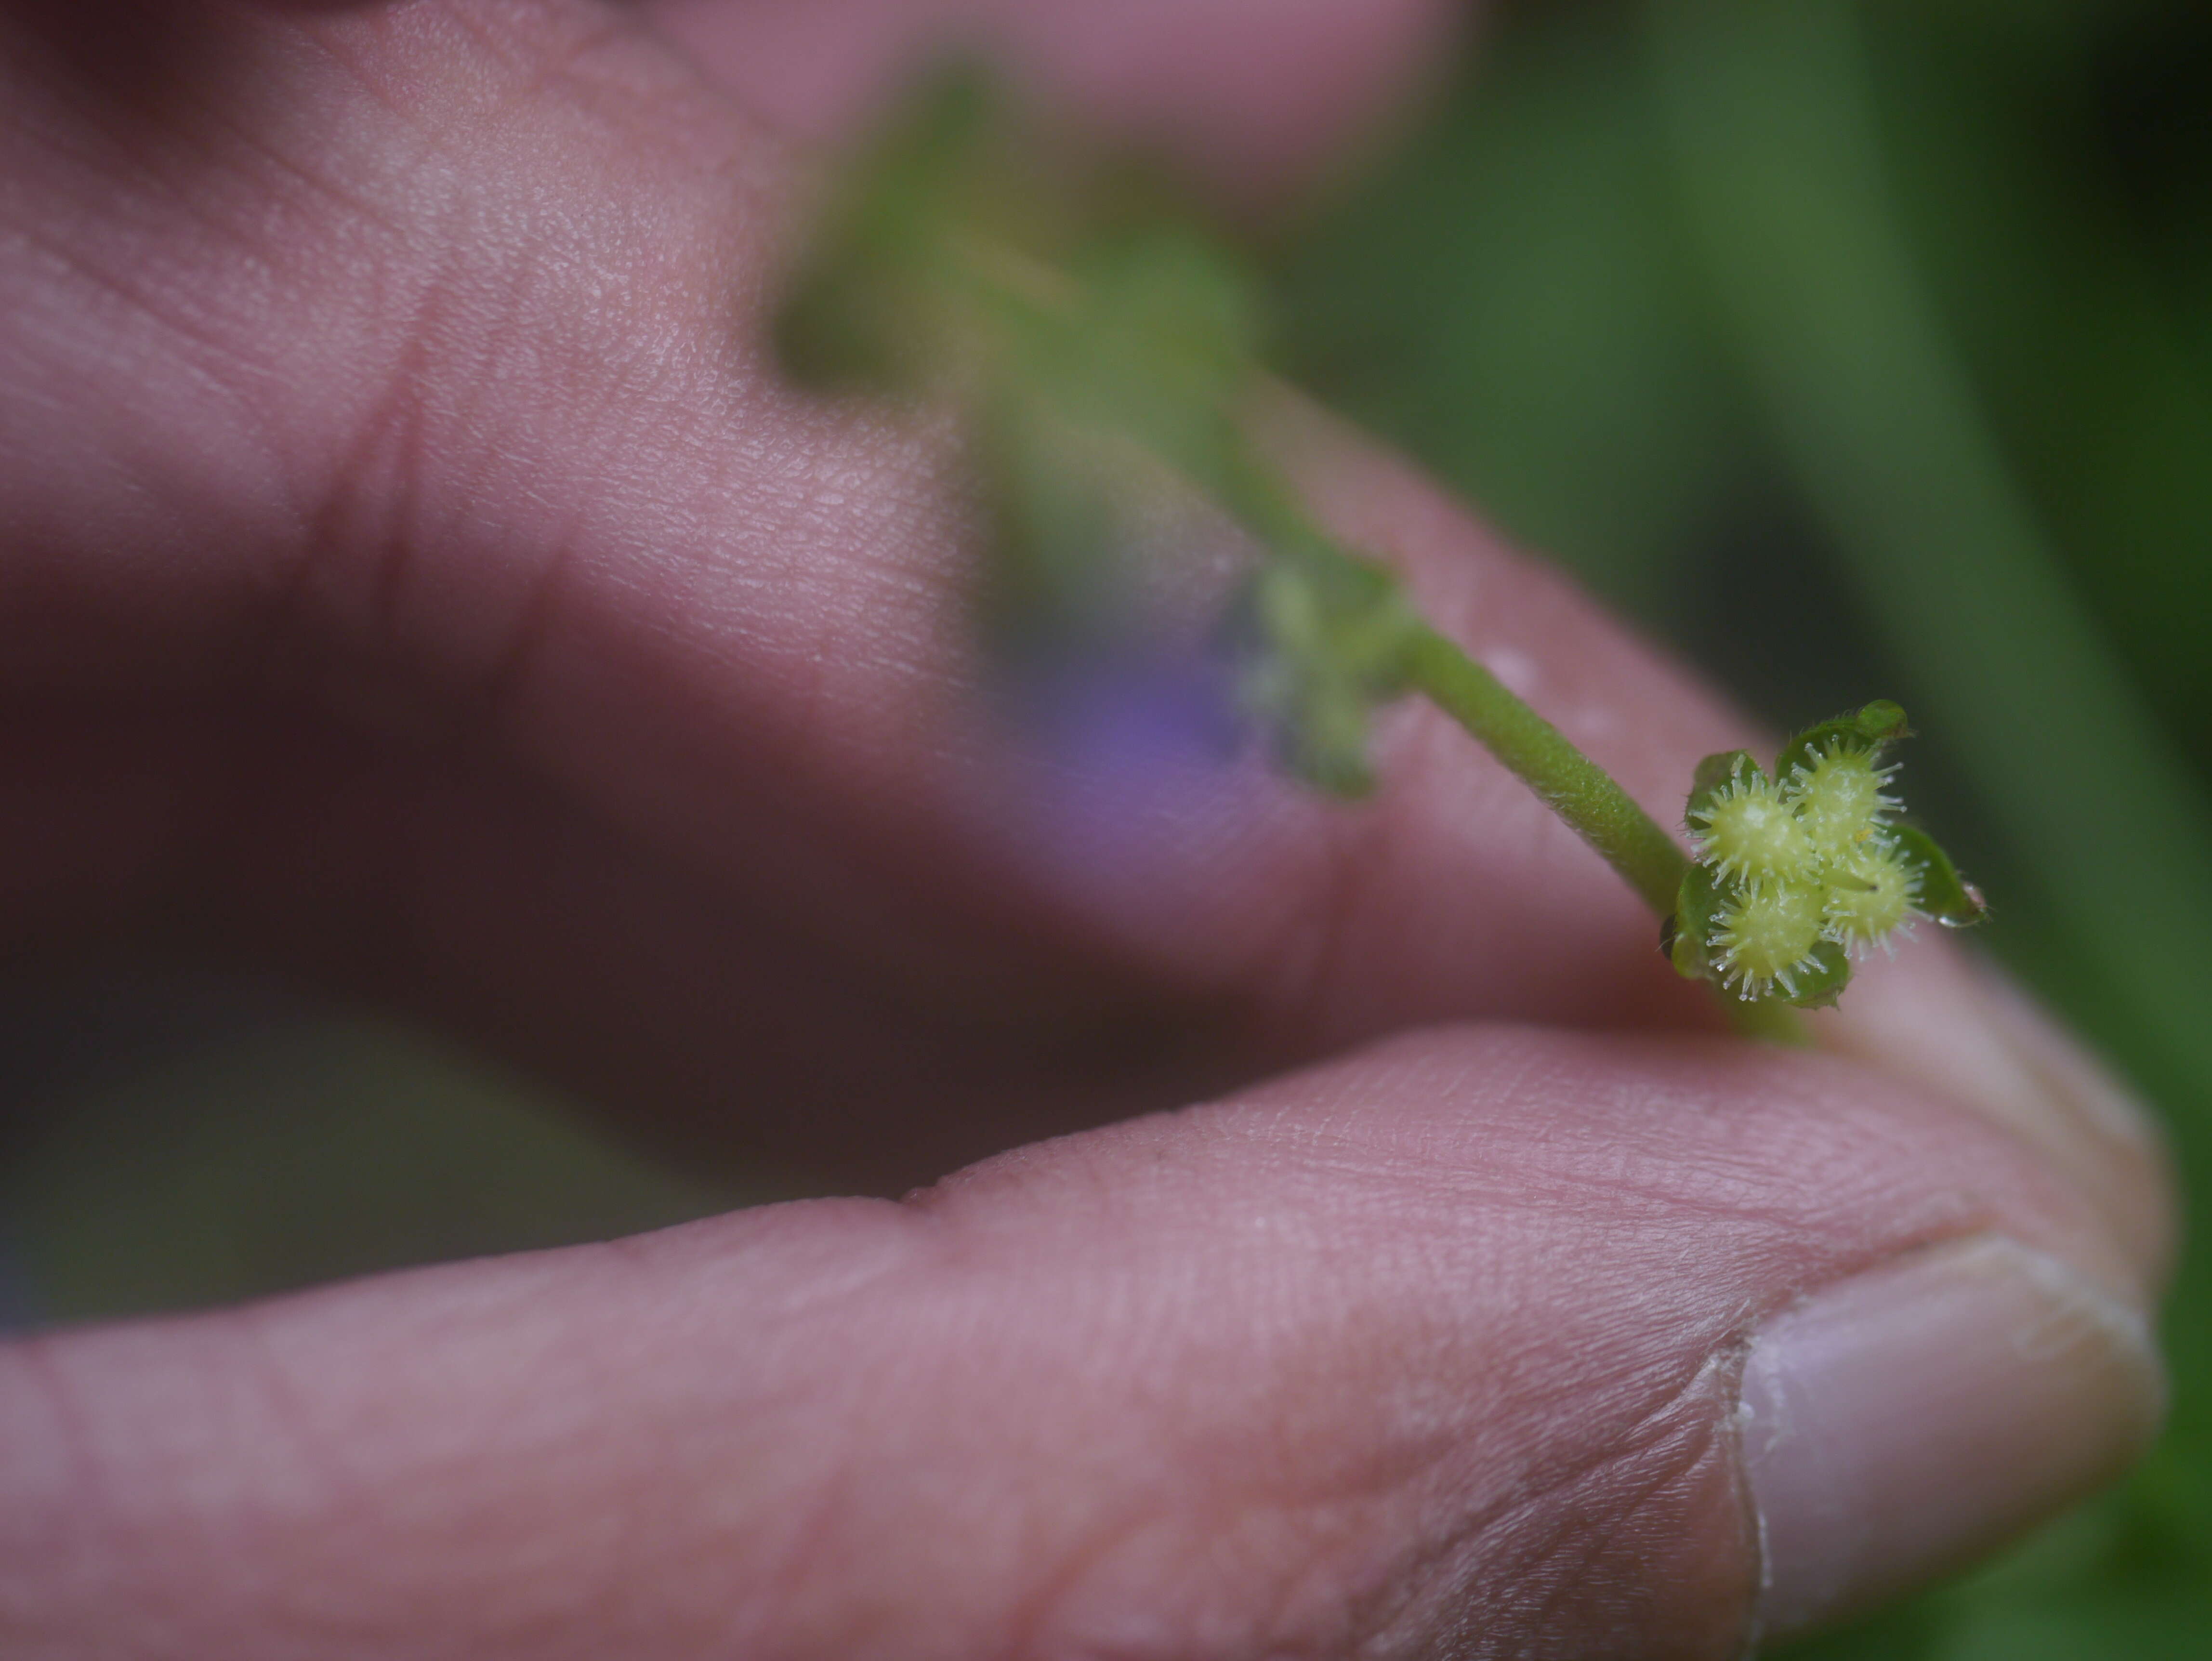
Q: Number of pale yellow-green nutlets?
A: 4